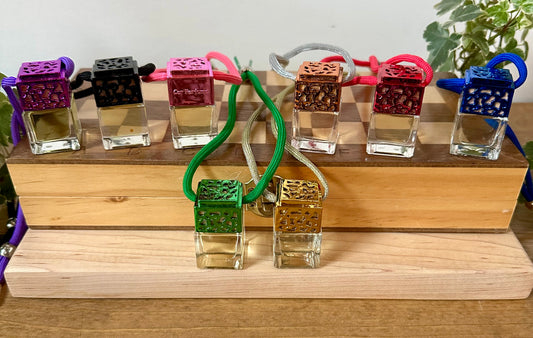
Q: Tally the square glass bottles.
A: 8